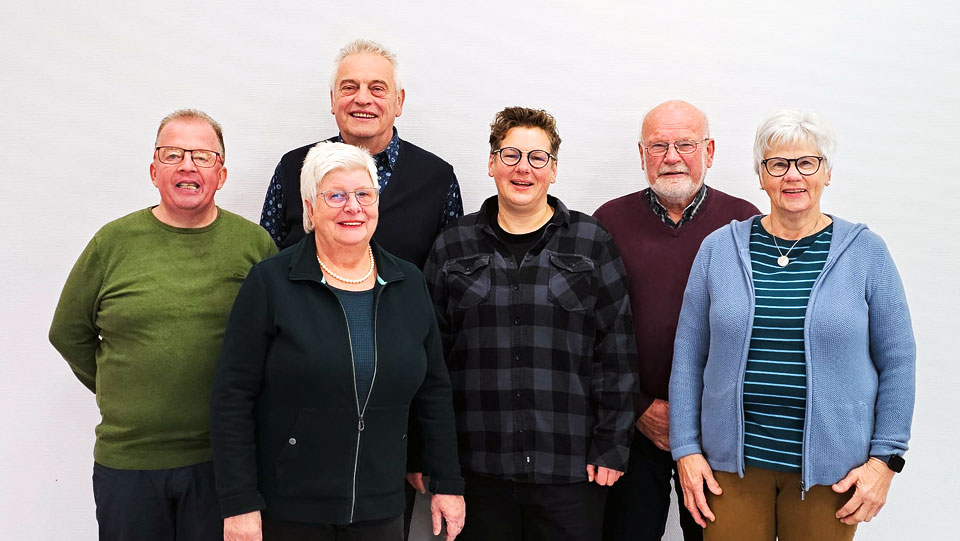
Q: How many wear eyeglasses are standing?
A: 5